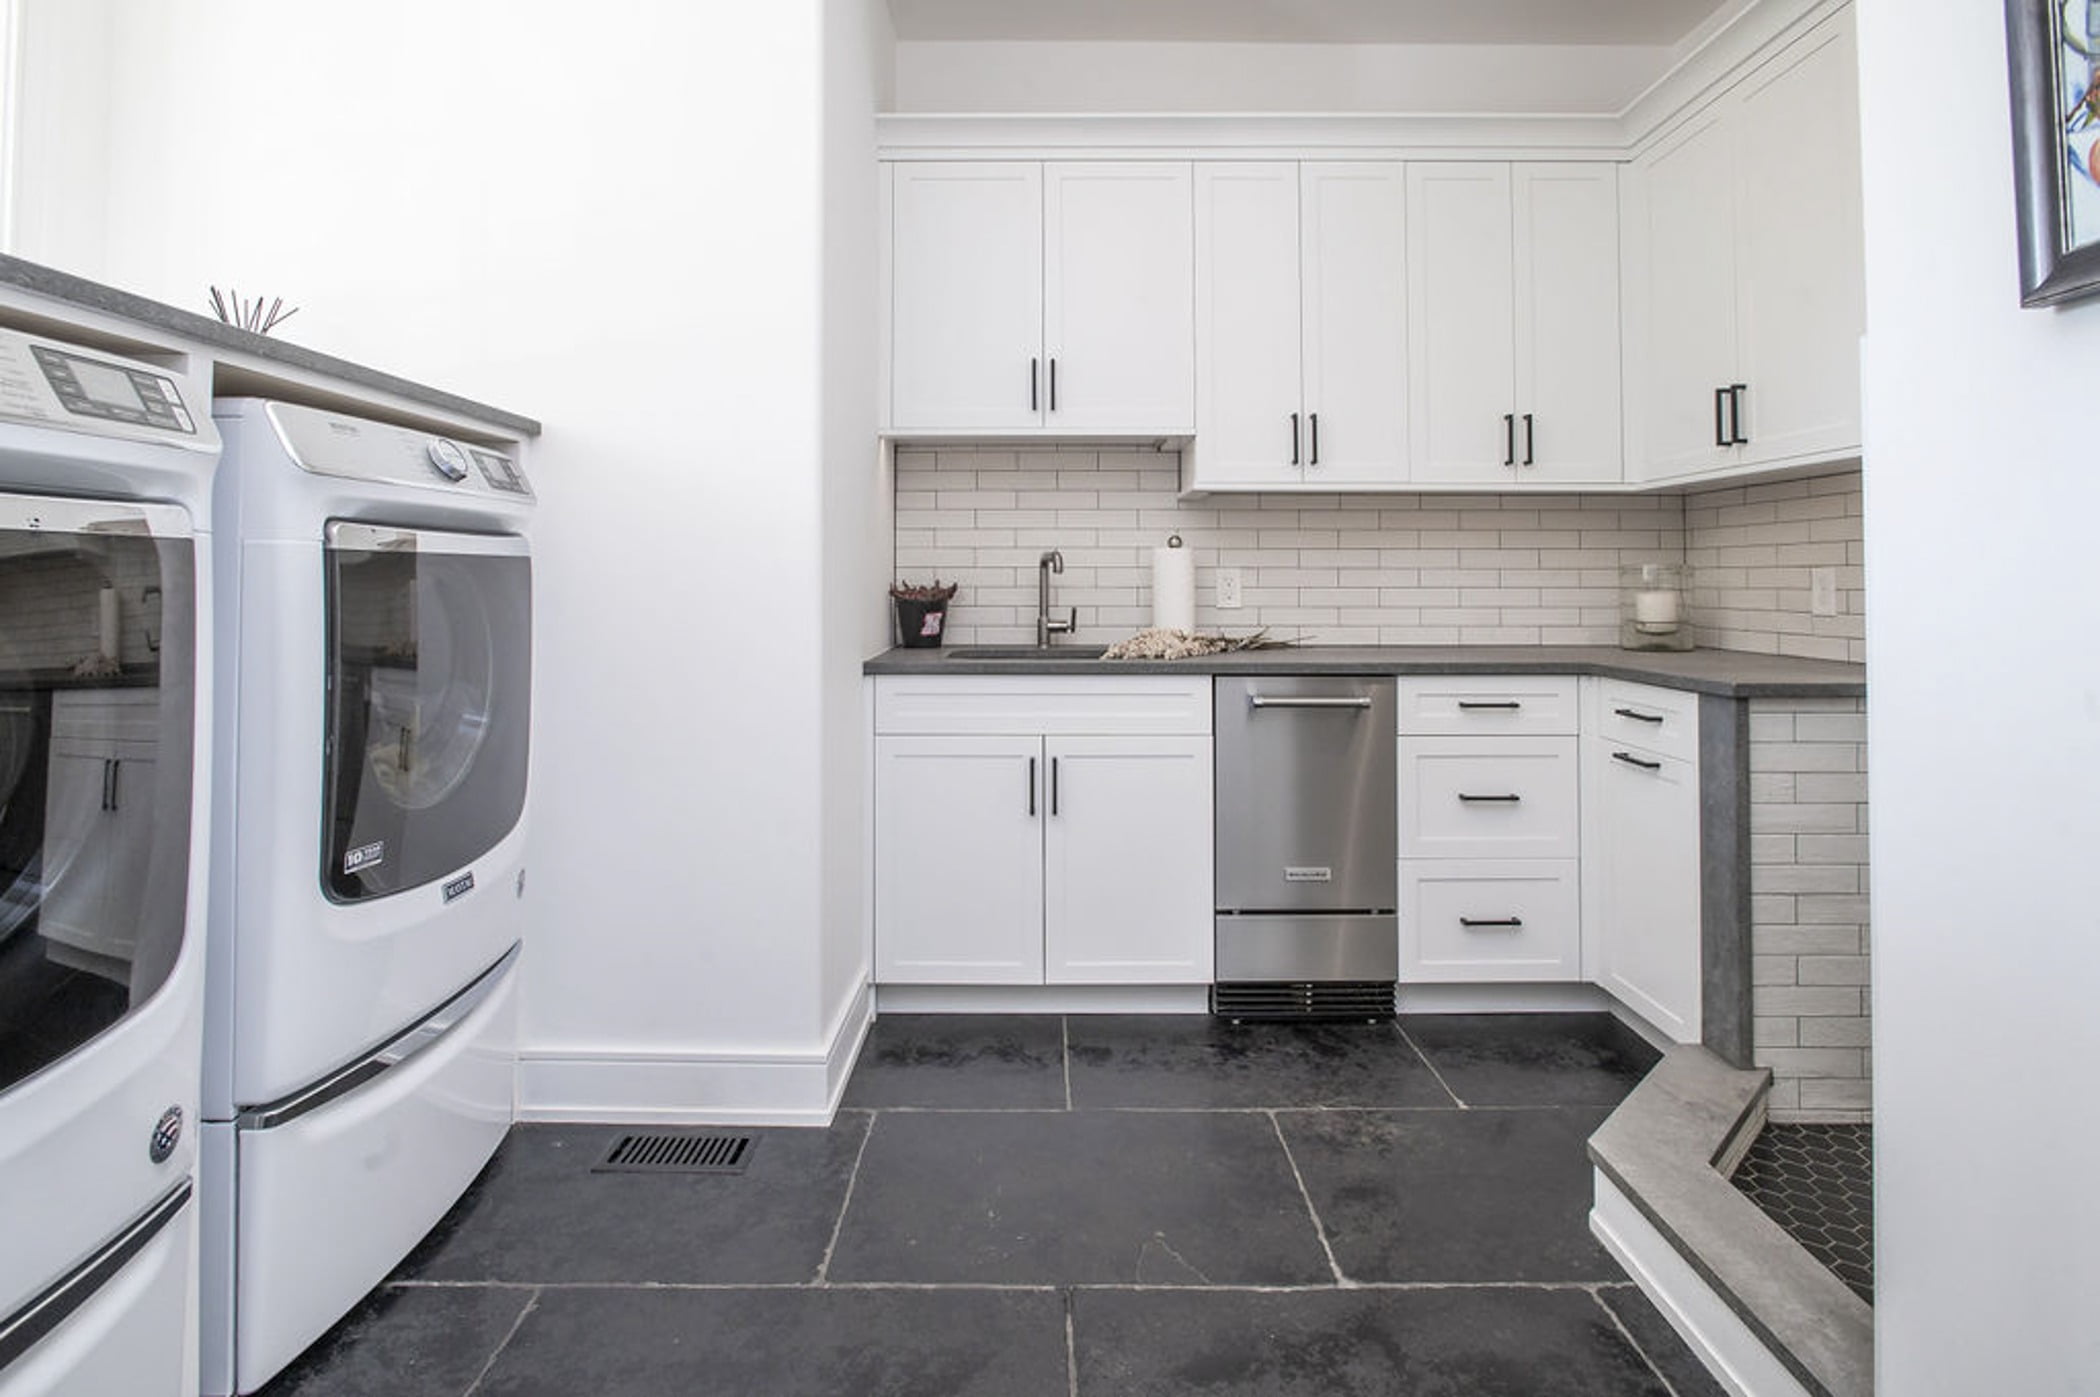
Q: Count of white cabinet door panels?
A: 11